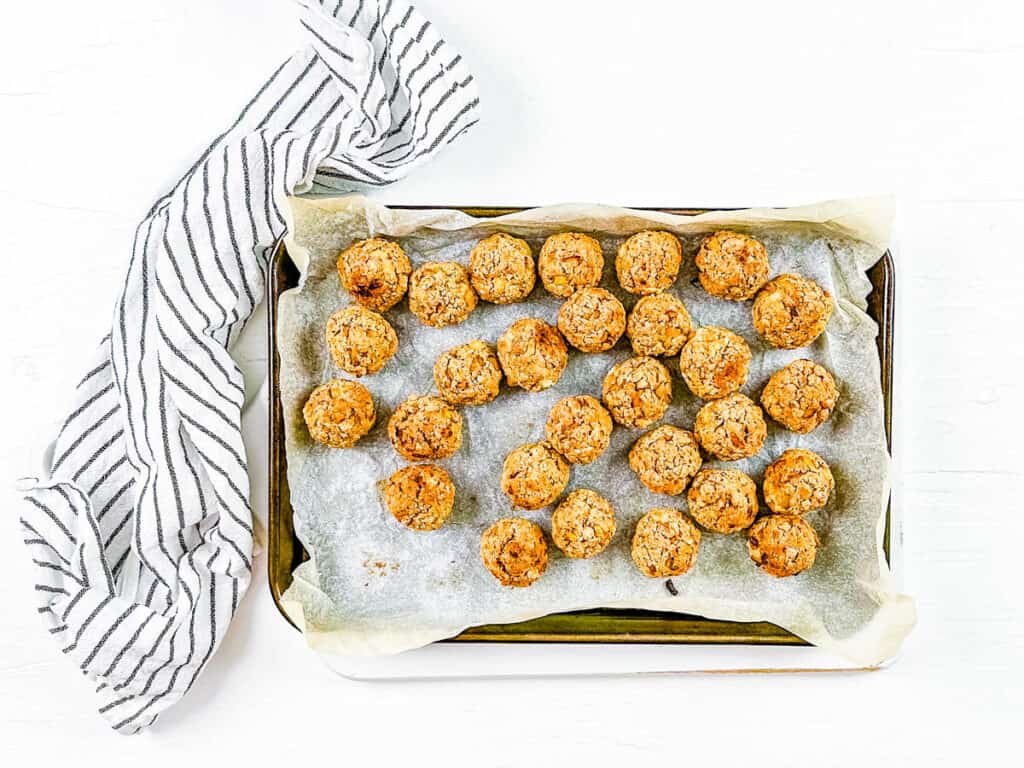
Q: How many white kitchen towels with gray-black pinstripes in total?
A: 1